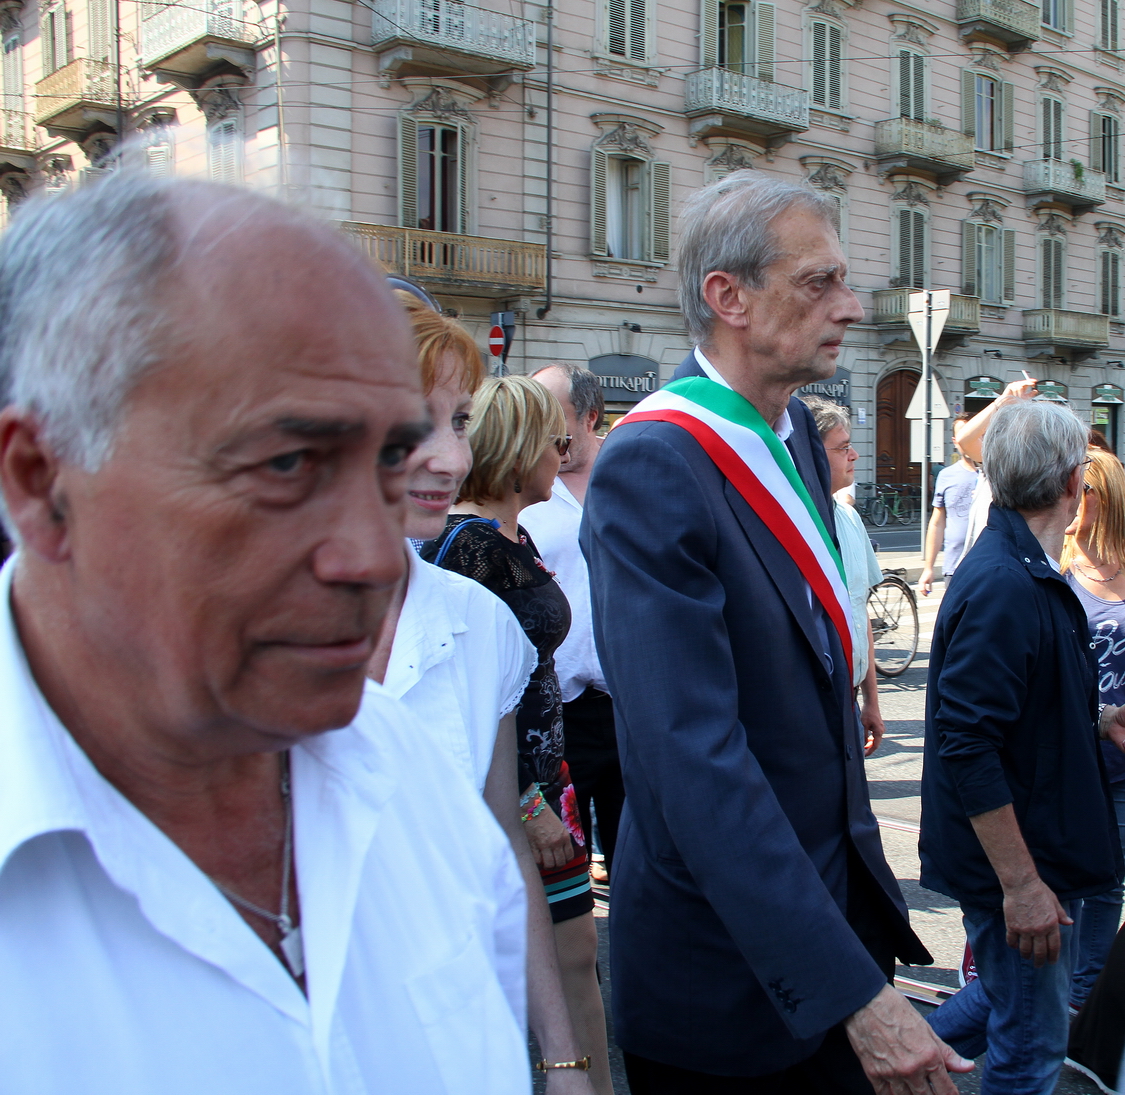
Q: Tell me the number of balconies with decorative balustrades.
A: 11